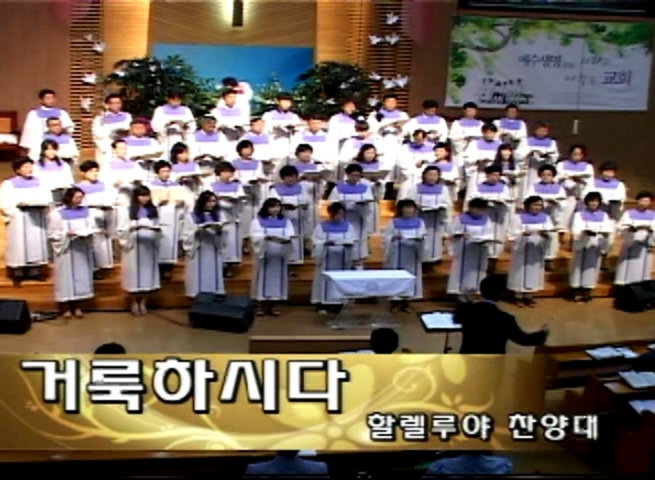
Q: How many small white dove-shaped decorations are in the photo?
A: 11